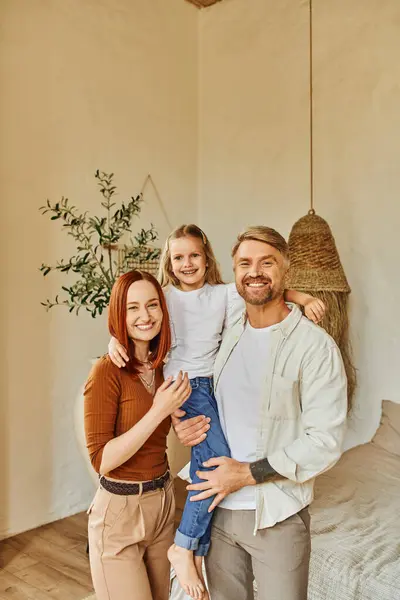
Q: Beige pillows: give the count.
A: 1